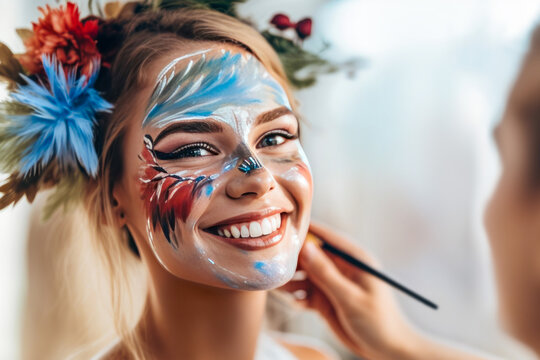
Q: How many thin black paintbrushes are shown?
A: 1